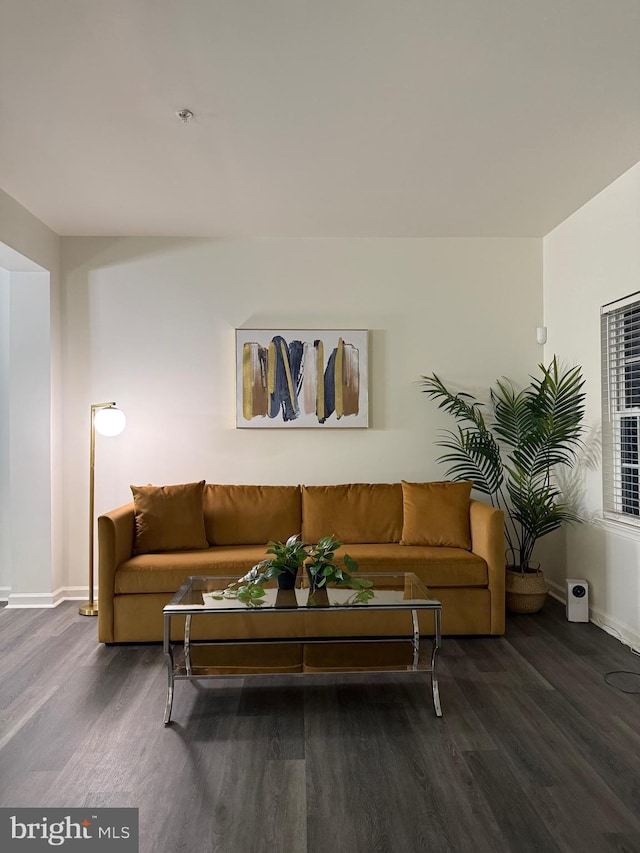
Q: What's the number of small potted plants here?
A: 2